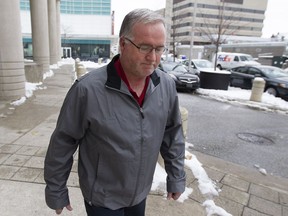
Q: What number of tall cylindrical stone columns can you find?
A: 4